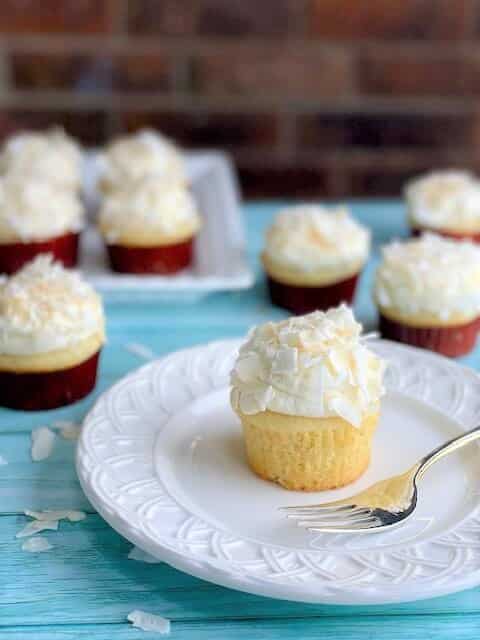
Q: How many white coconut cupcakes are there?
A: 9